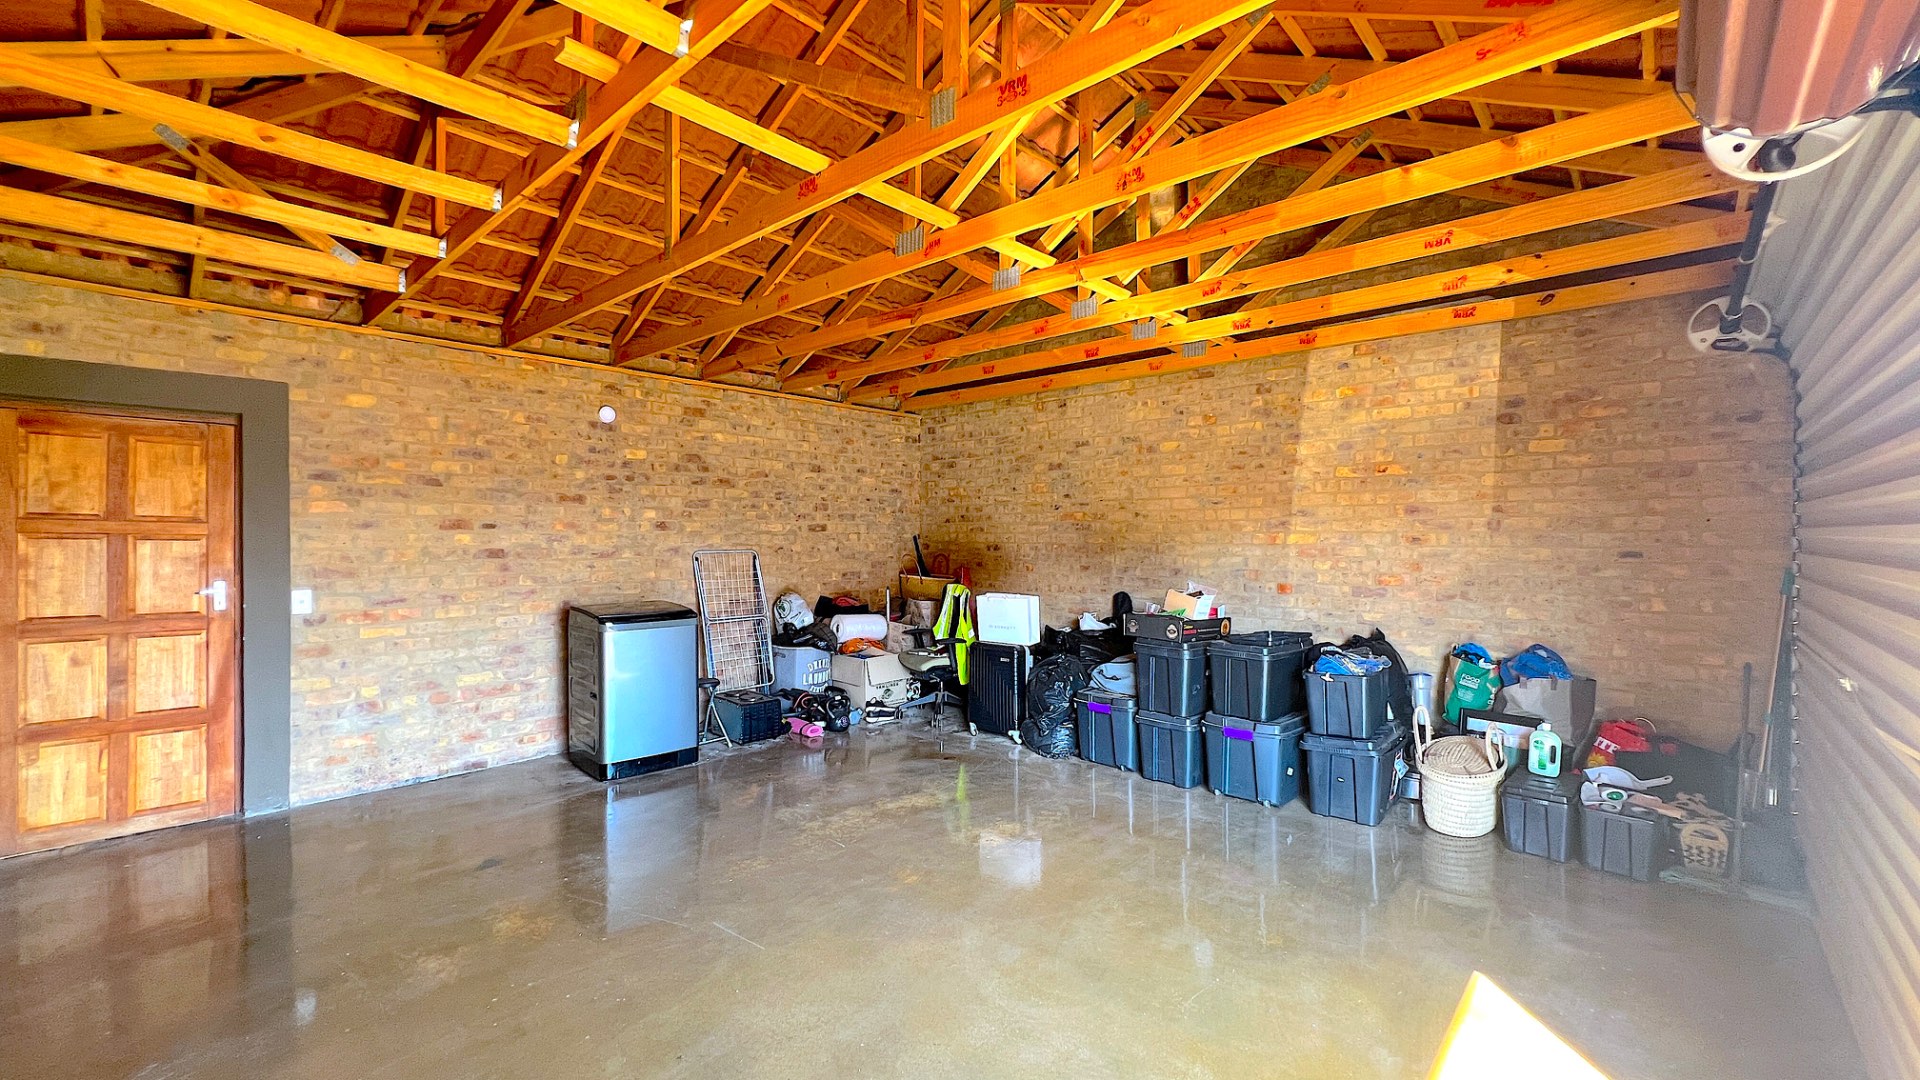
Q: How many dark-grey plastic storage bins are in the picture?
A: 9